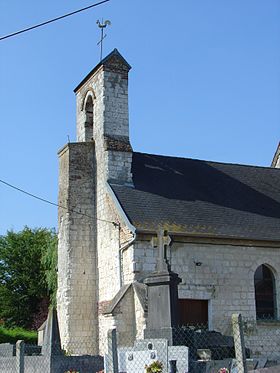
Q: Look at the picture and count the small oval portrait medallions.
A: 3